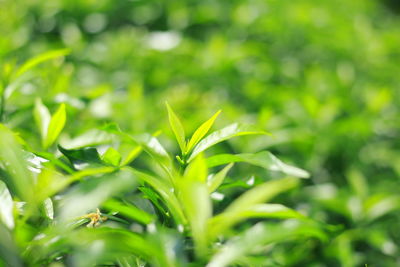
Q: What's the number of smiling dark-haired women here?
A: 0